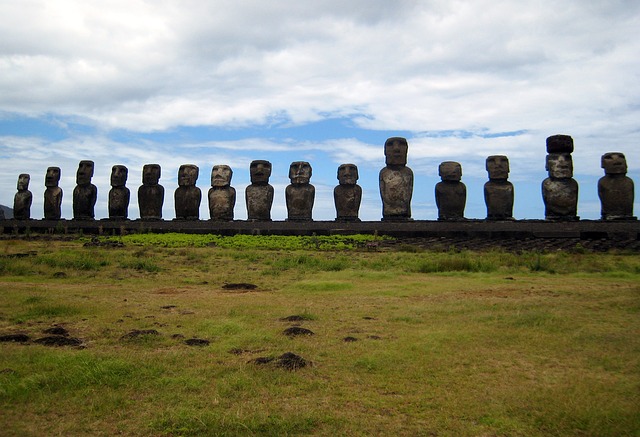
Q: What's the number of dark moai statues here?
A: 15